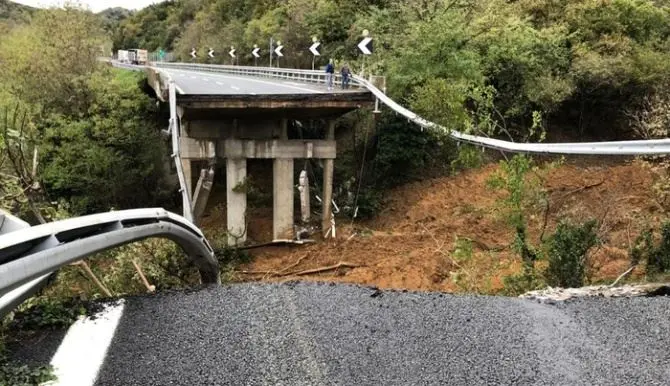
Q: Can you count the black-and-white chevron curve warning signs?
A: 7